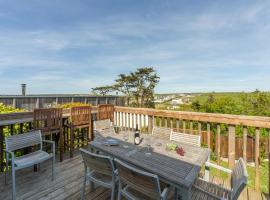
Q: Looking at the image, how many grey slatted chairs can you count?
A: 7